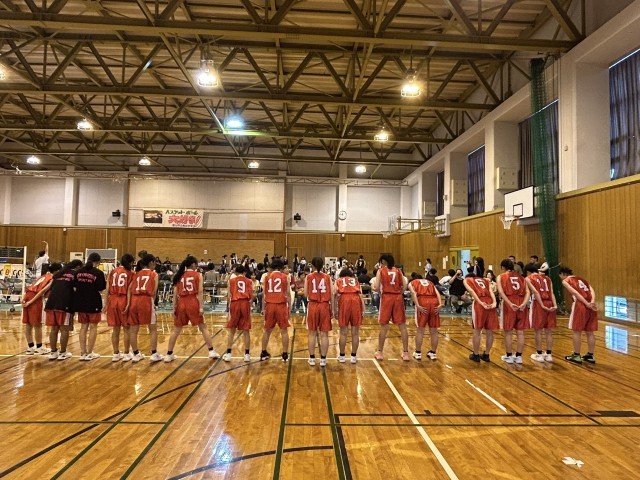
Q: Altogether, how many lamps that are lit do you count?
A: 10